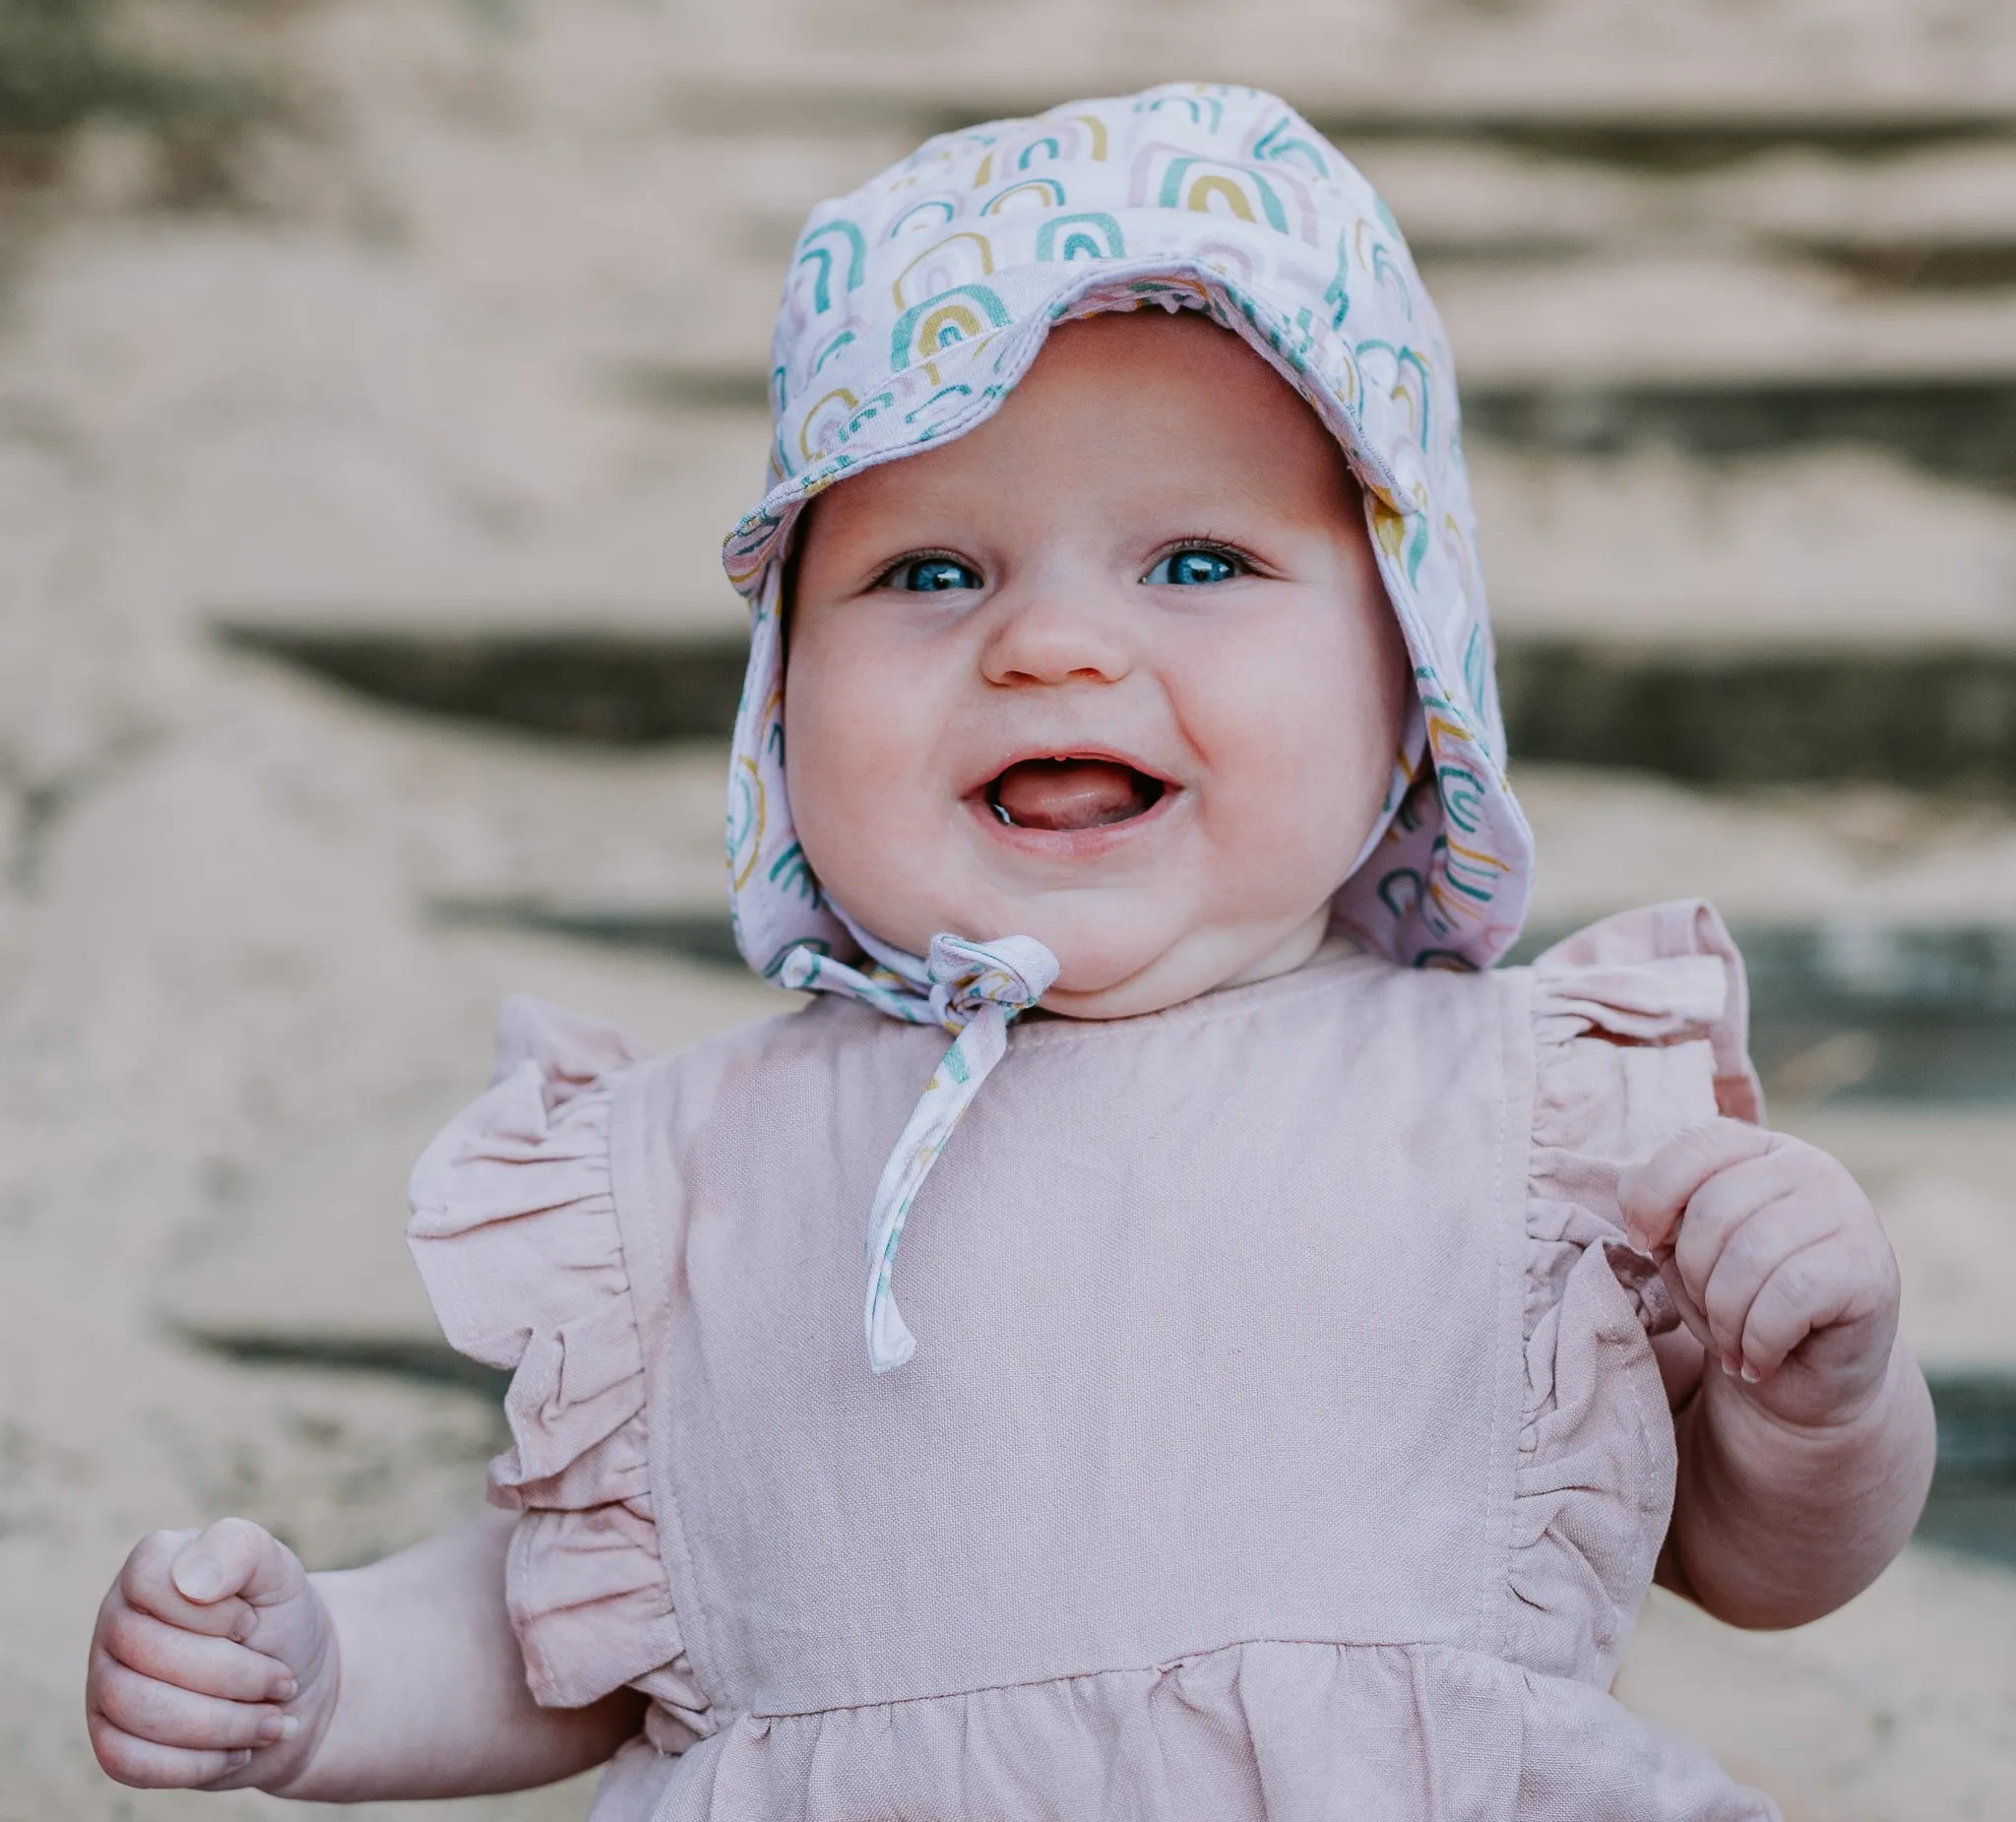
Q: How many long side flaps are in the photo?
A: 2